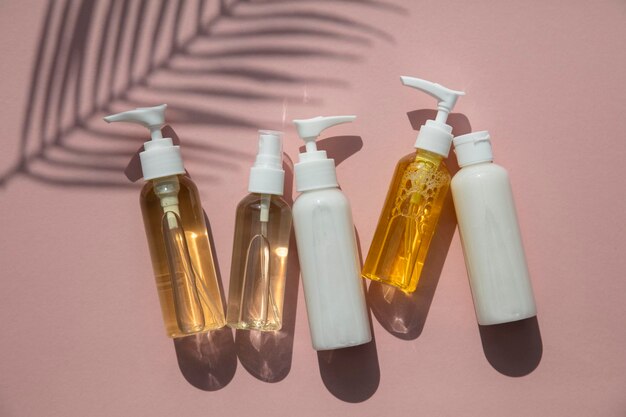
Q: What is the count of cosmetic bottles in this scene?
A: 5